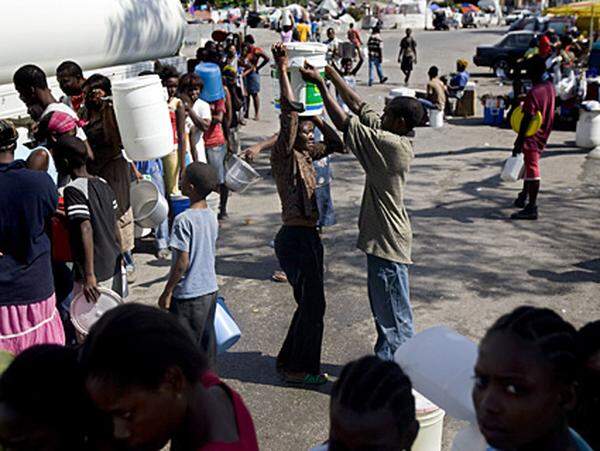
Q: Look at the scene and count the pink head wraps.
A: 1